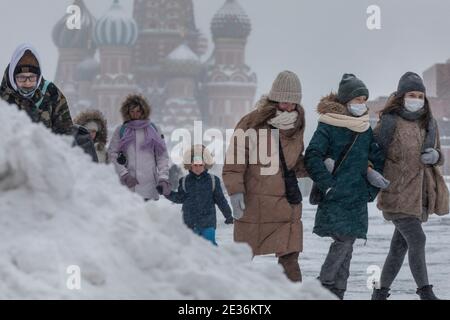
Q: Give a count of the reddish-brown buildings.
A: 2